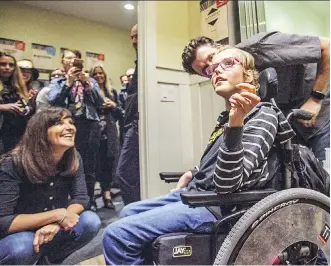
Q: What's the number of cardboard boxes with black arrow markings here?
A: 0